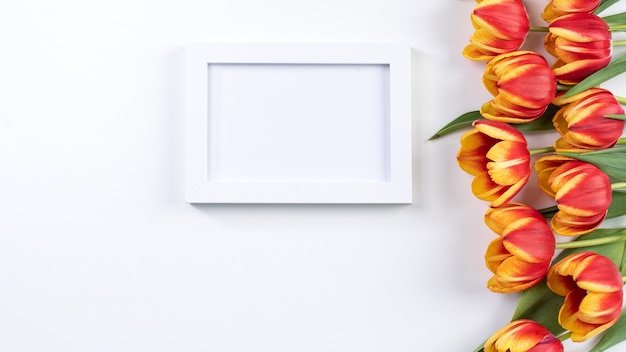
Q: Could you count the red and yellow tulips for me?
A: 10